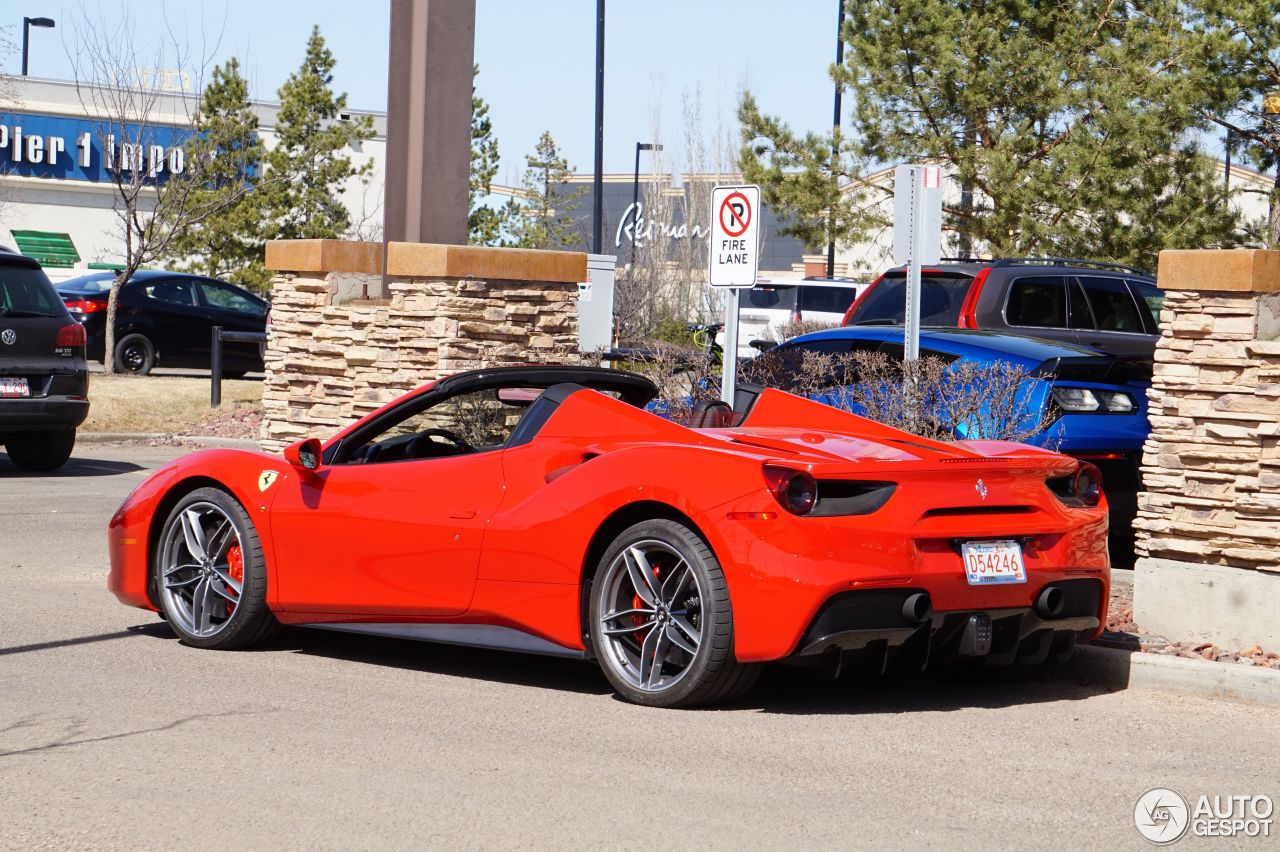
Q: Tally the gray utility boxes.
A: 1